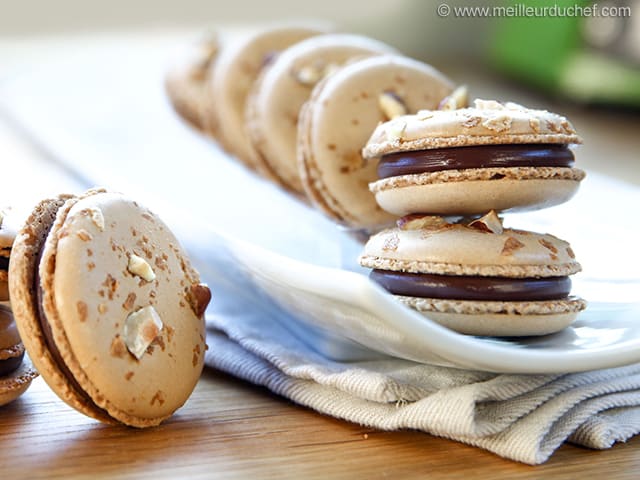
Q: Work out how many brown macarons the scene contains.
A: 9